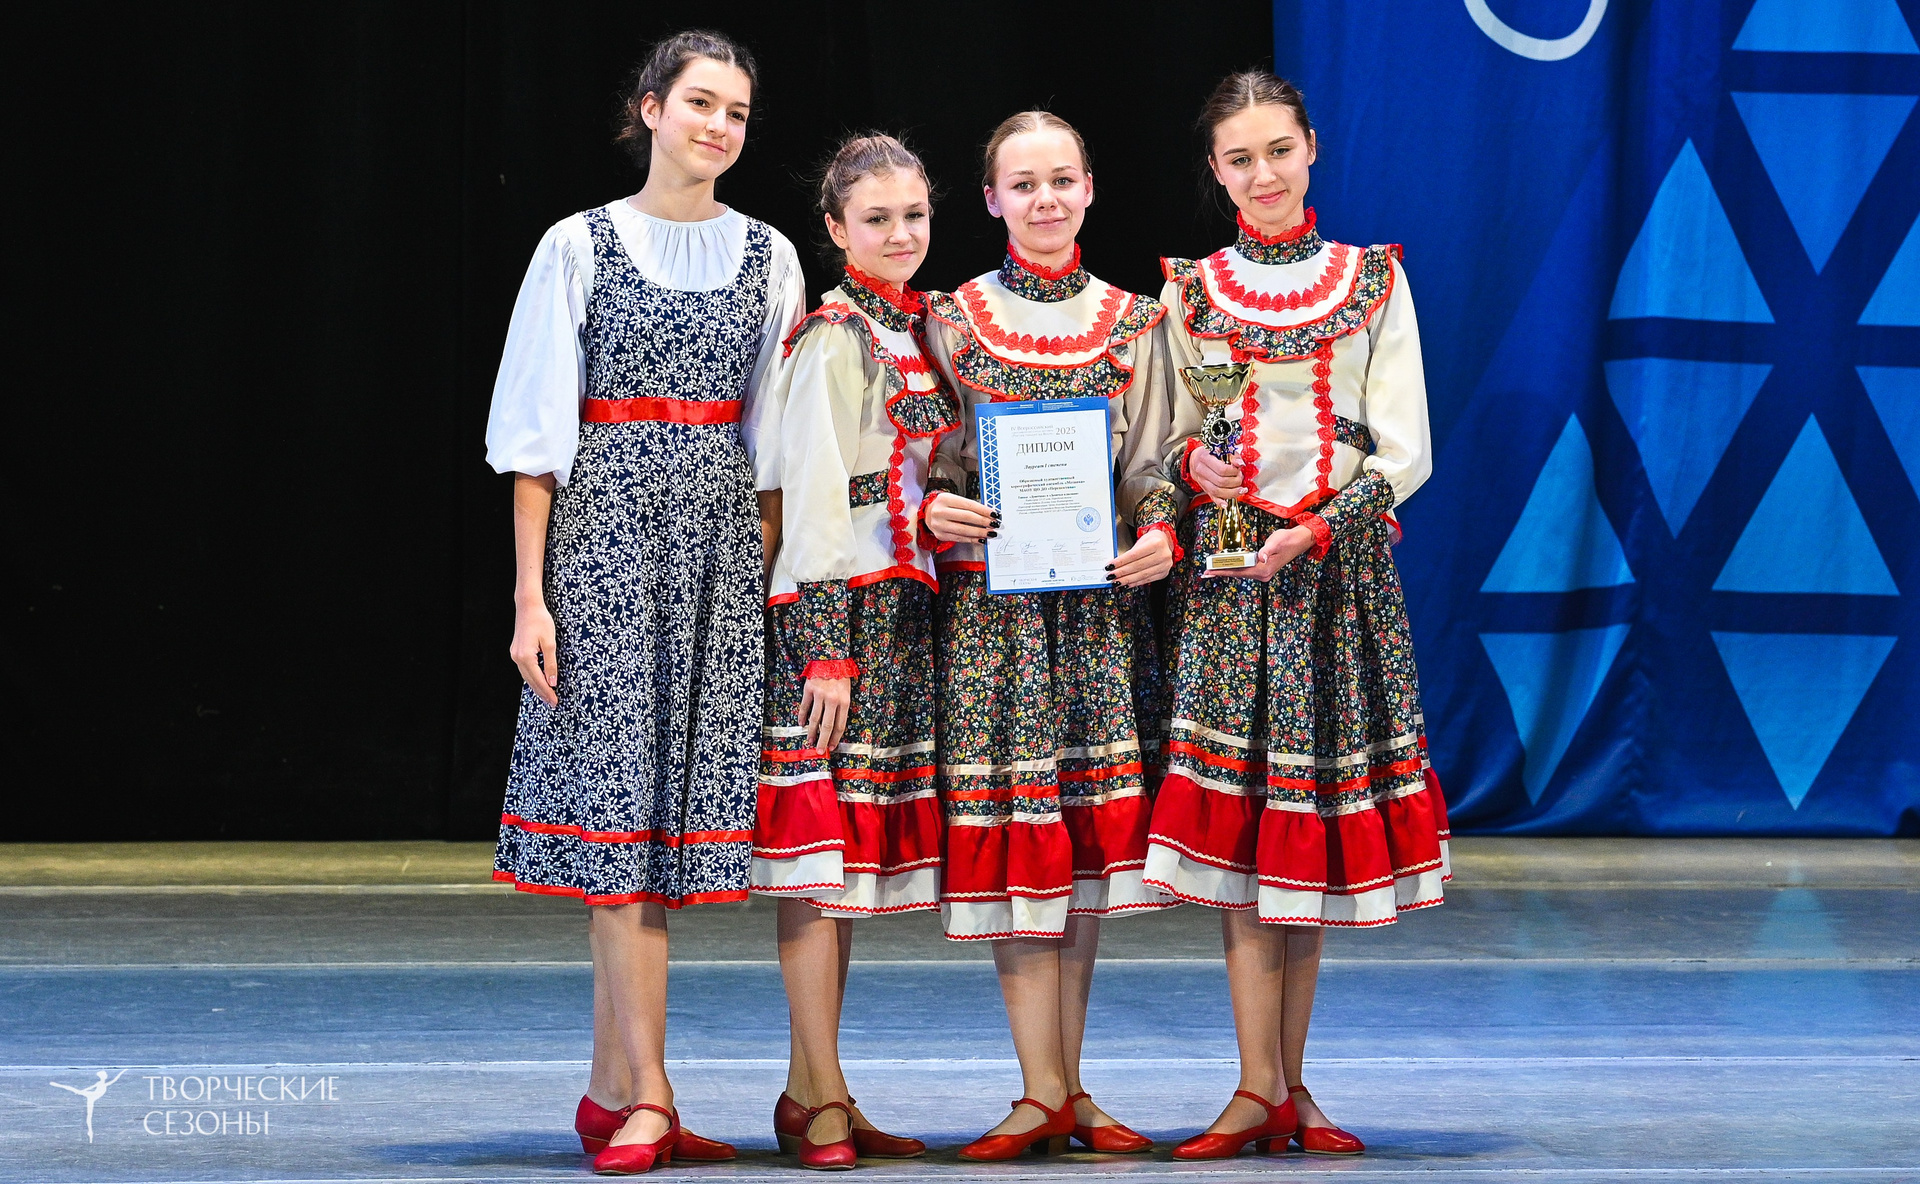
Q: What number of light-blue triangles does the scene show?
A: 10